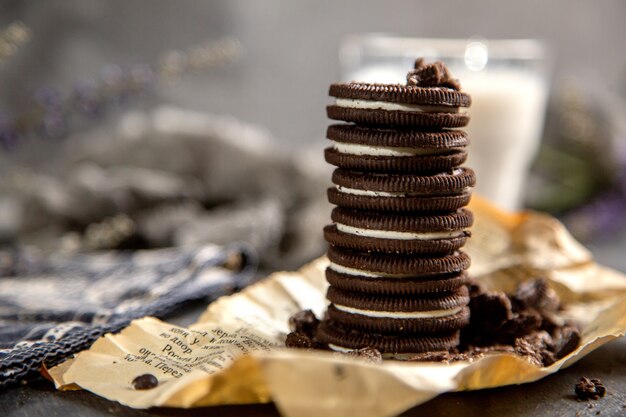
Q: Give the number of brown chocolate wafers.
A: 13